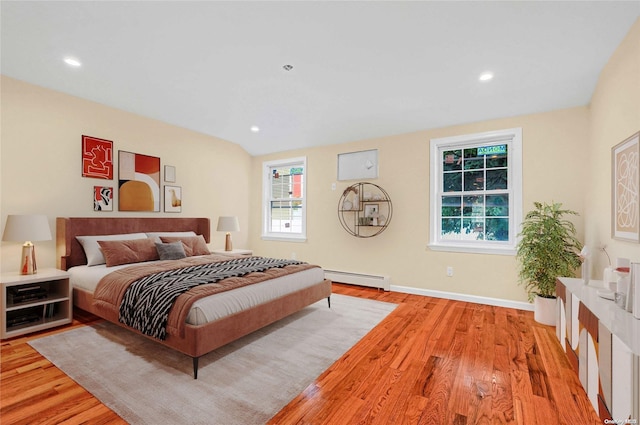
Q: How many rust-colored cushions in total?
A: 2